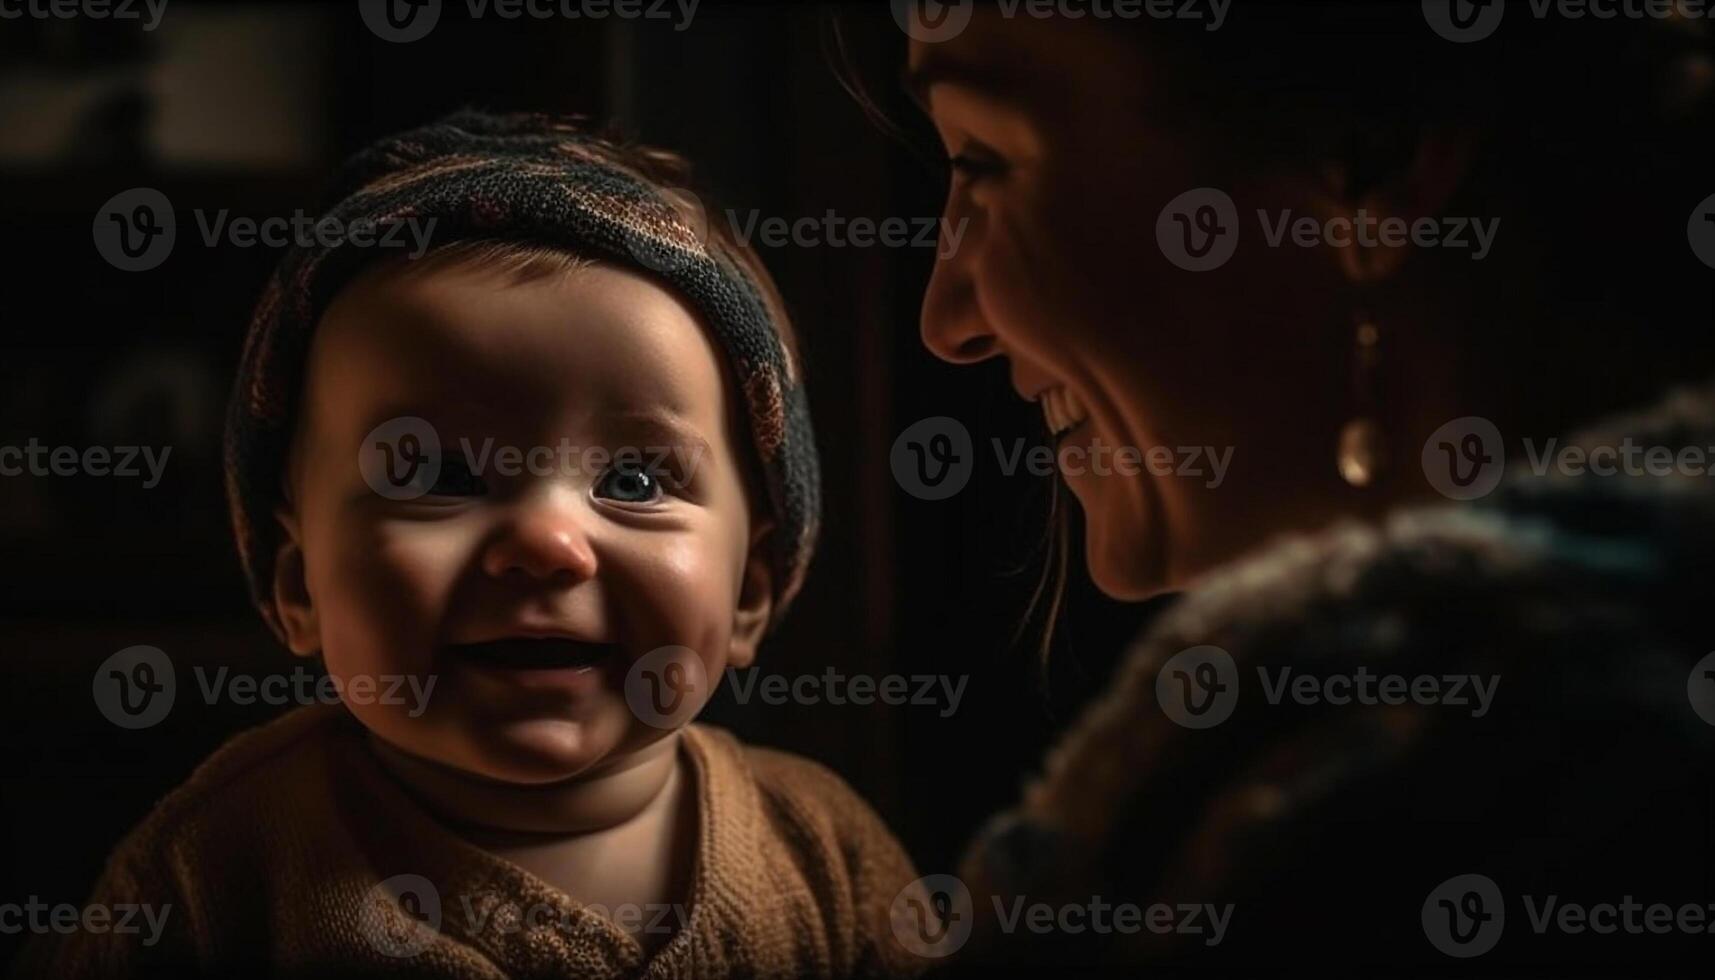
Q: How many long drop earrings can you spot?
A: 1